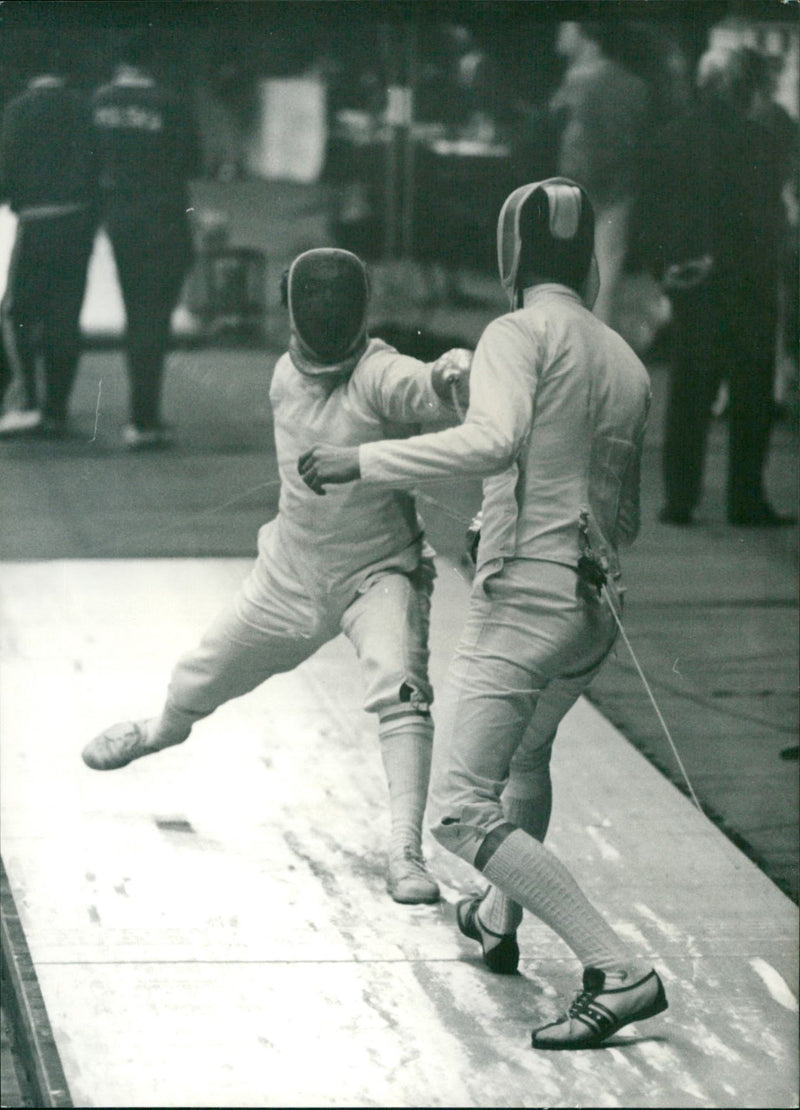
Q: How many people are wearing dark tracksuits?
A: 2